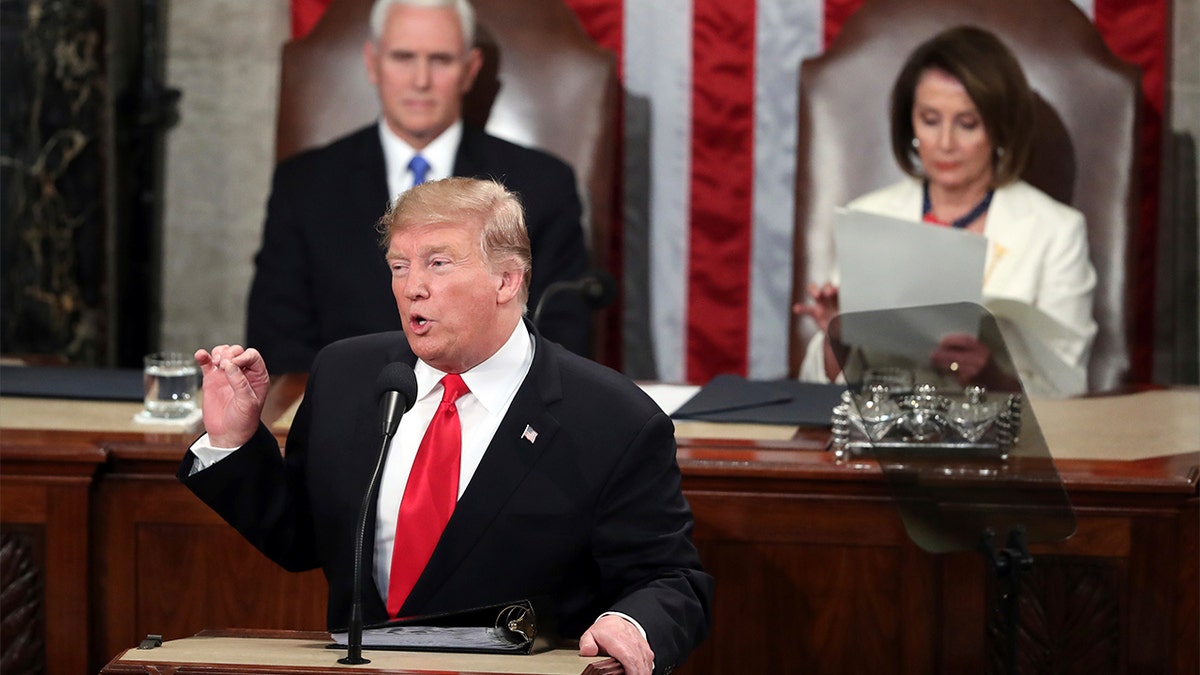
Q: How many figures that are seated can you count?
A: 2